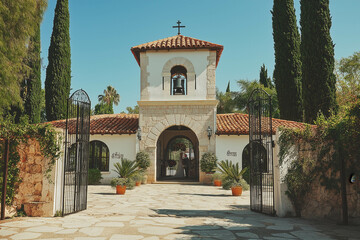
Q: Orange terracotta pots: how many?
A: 4